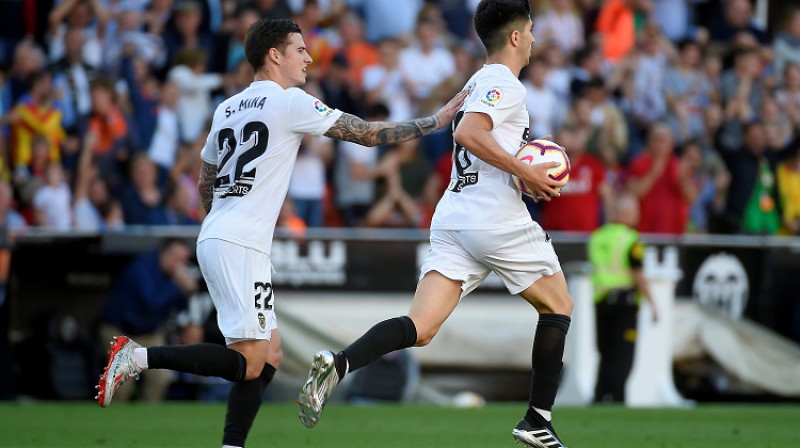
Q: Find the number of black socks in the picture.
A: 4